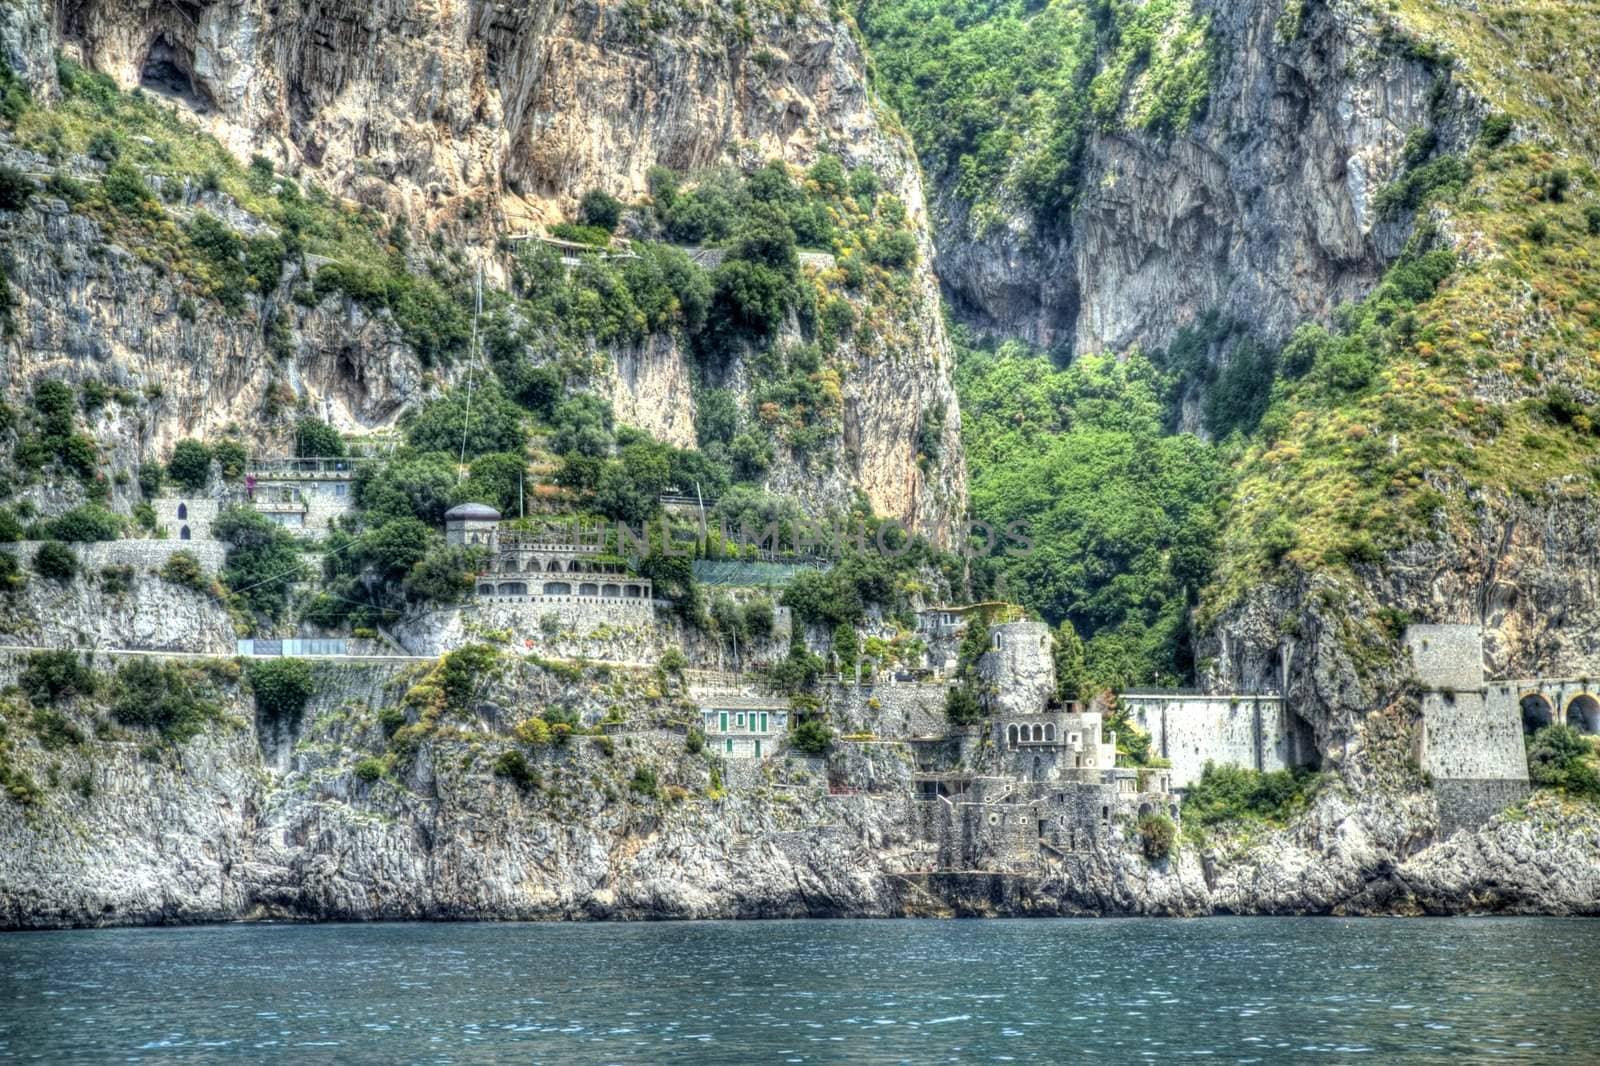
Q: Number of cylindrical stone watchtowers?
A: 1